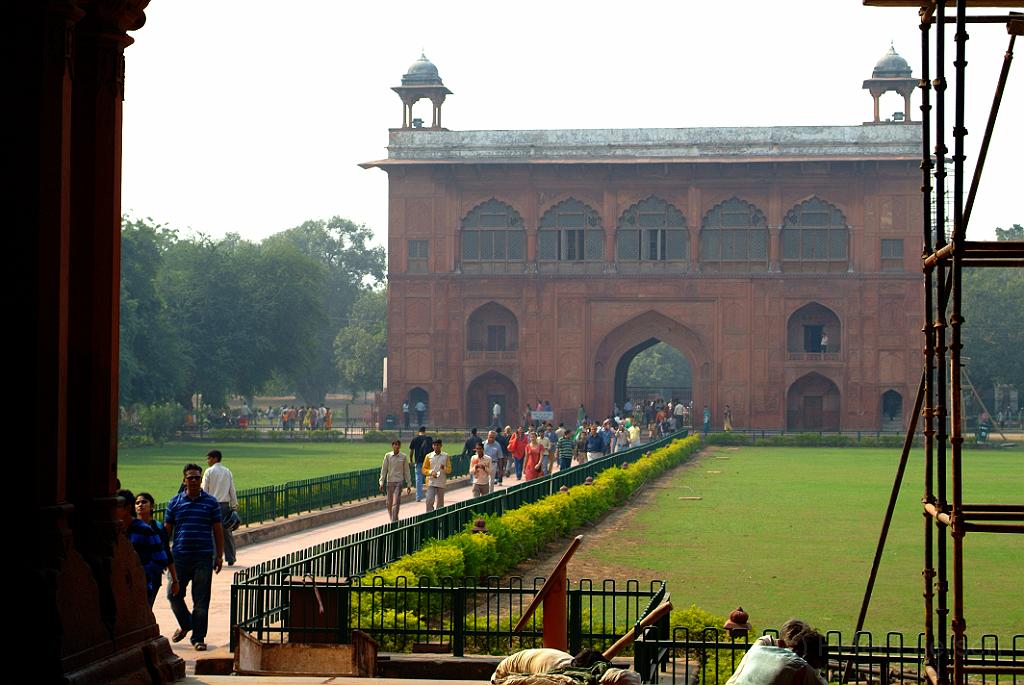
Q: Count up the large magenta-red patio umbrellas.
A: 0